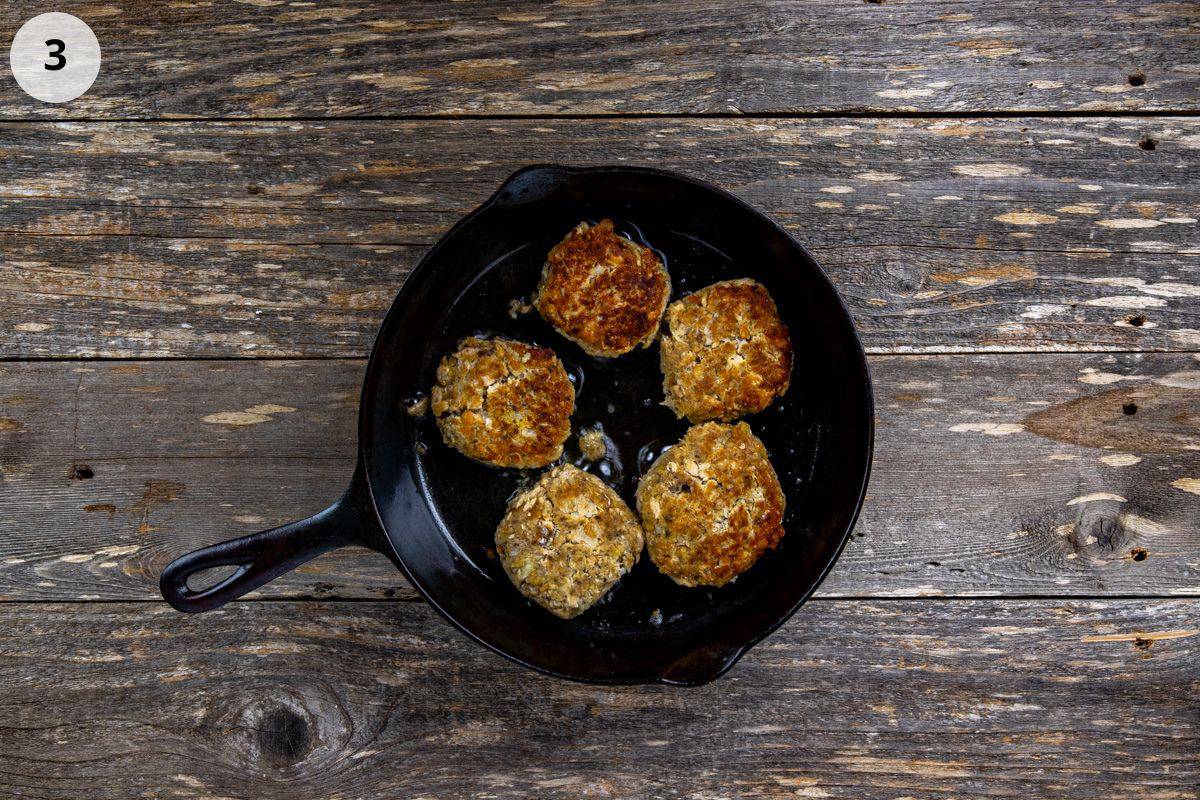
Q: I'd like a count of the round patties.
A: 5